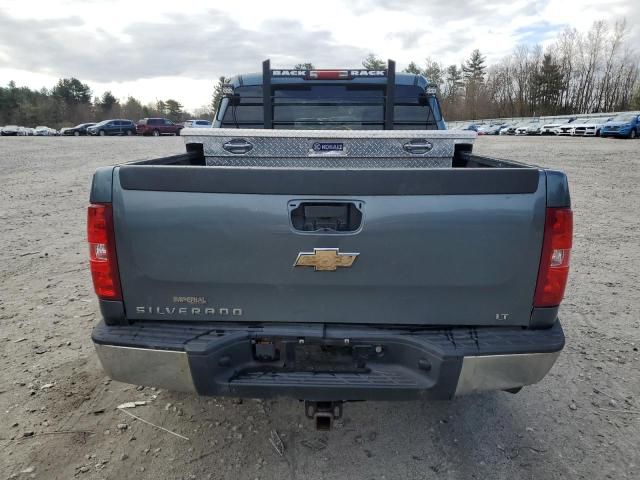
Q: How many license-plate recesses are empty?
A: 1